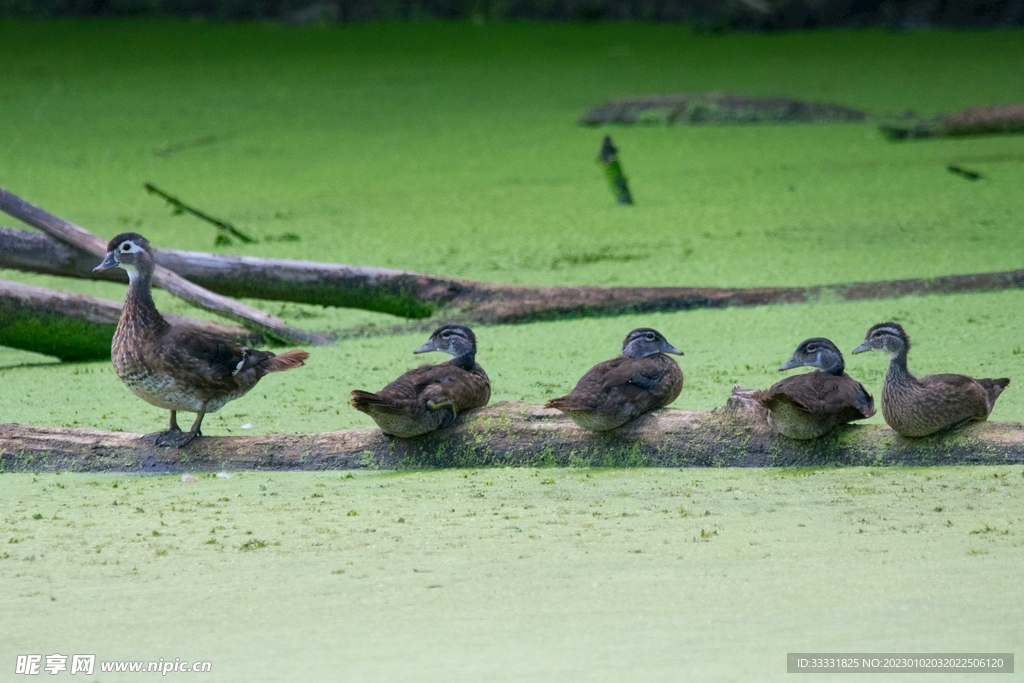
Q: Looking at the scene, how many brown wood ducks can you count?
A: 5